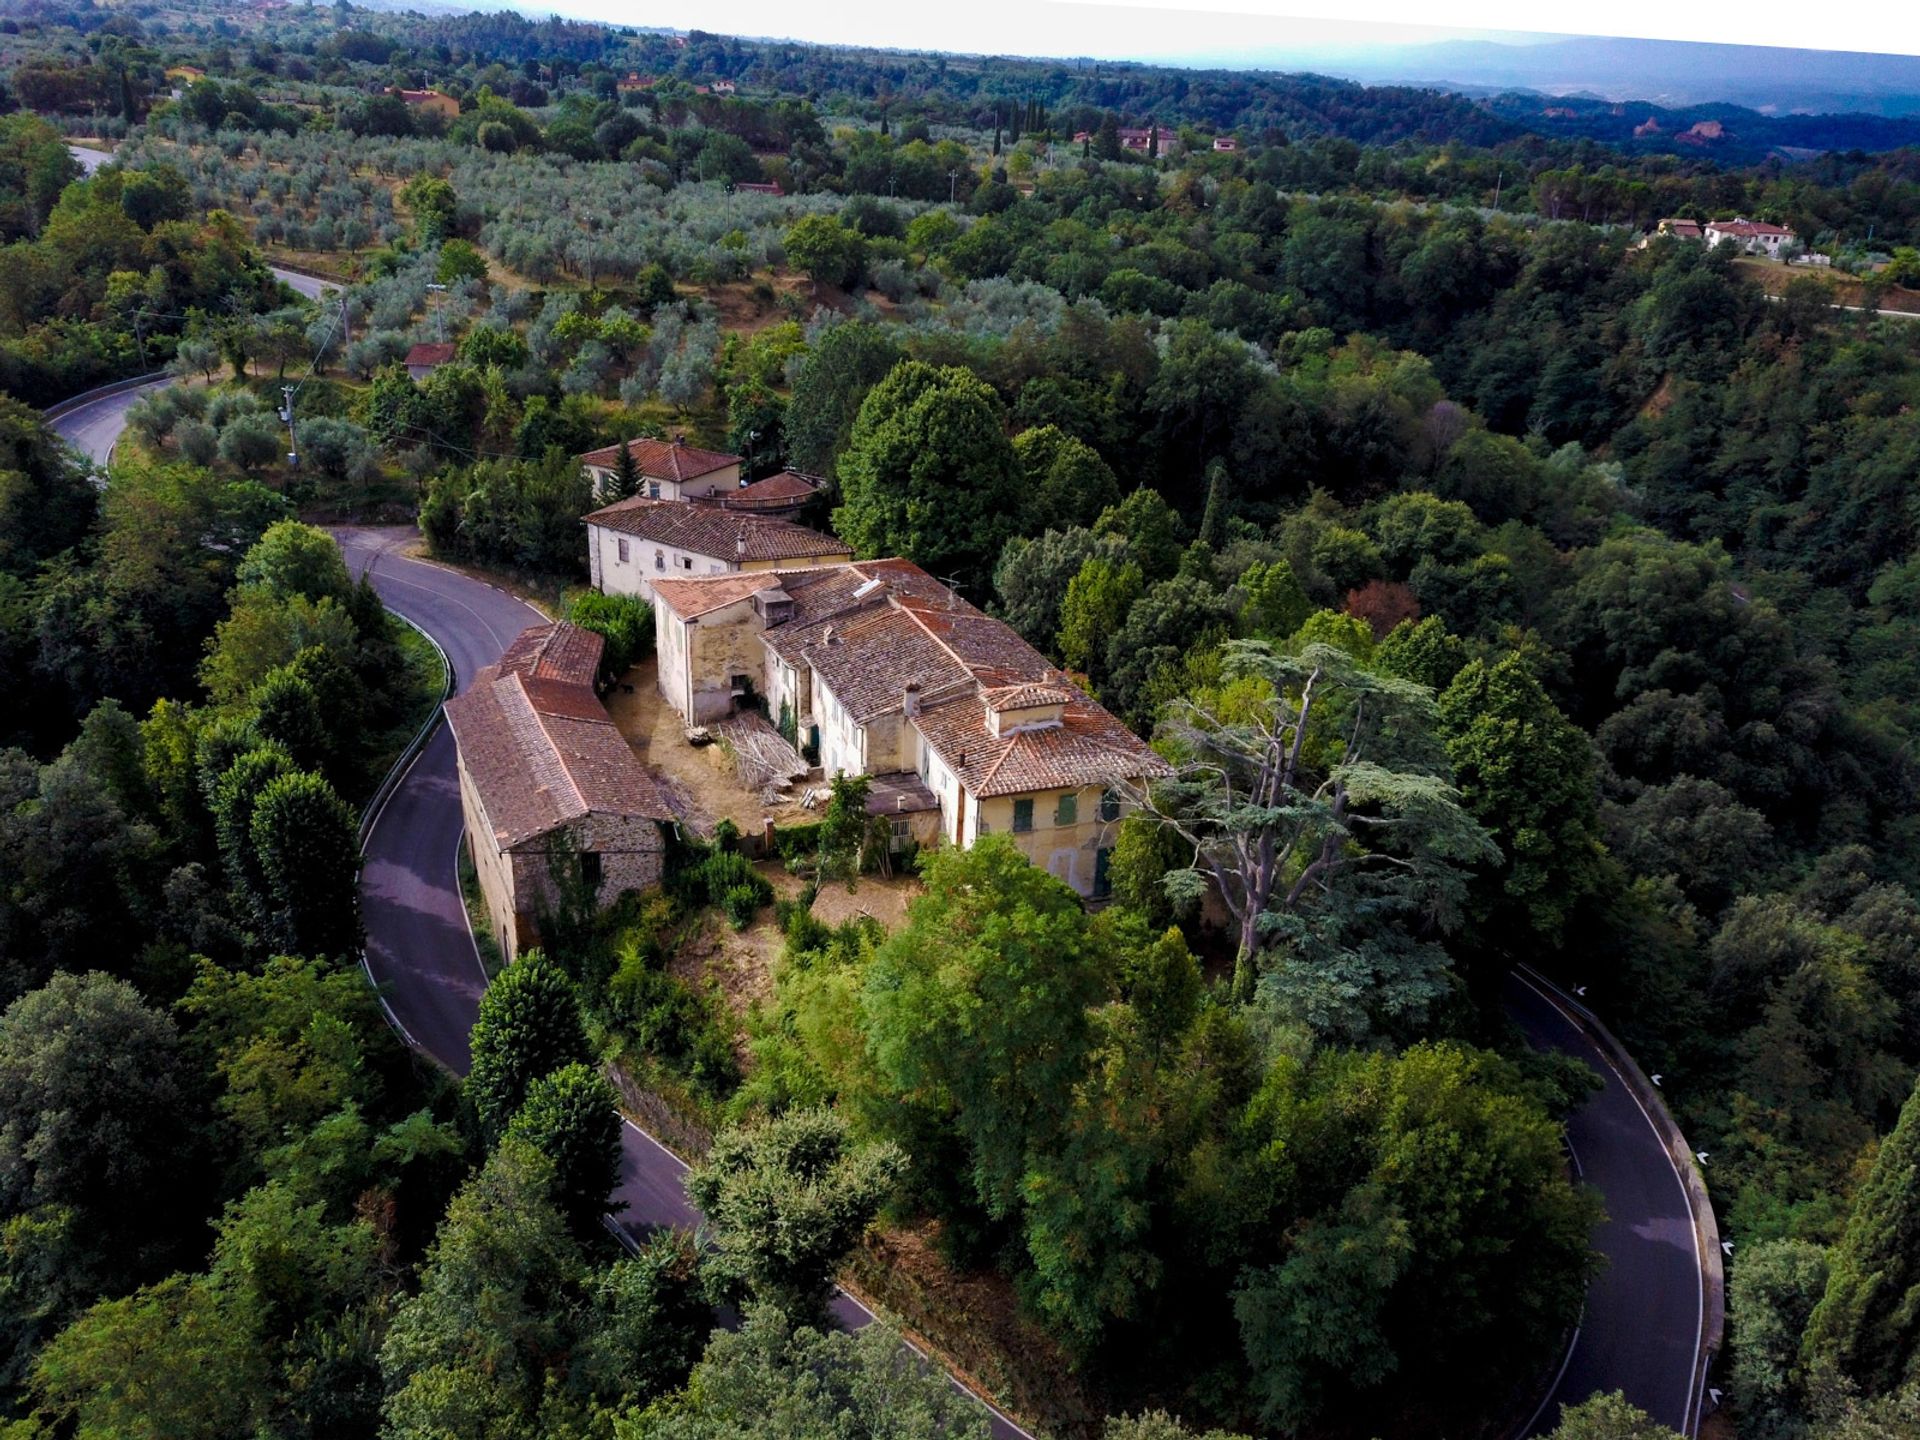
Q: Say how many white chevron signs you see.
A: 5